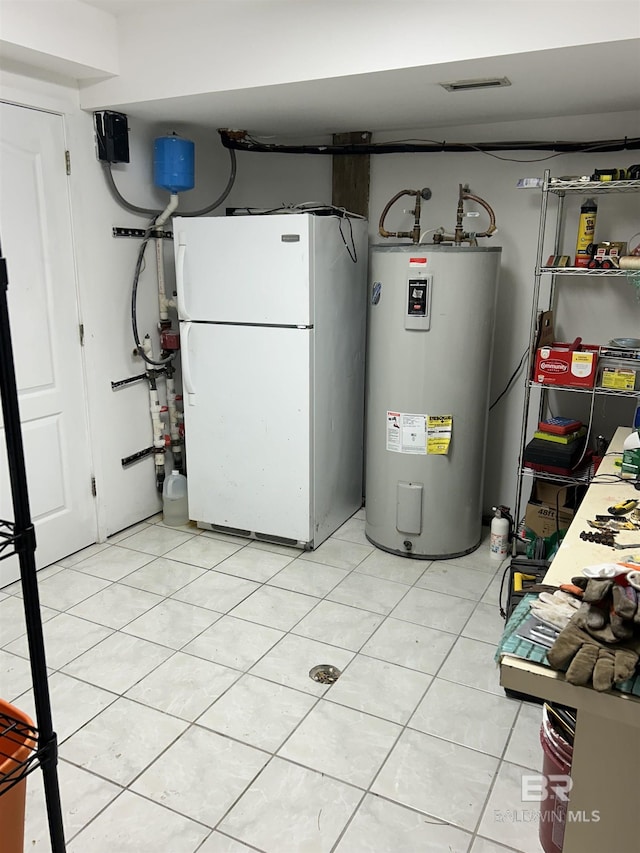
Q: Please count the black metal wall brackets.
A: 3